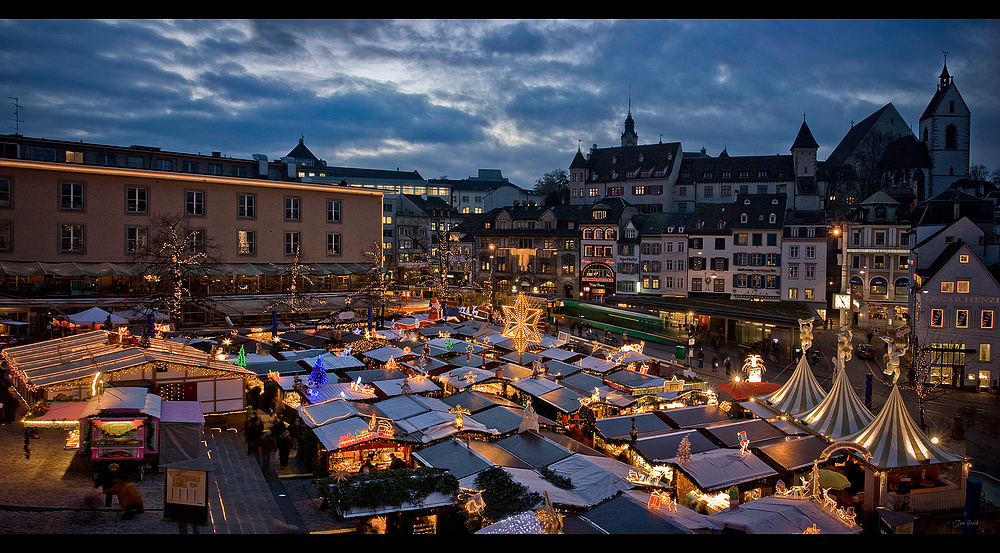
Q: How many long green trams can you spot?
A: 1